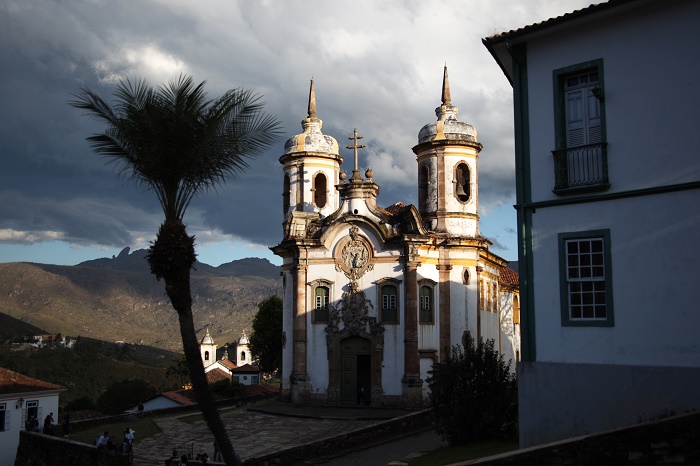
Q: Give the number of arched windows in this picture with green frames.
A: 3